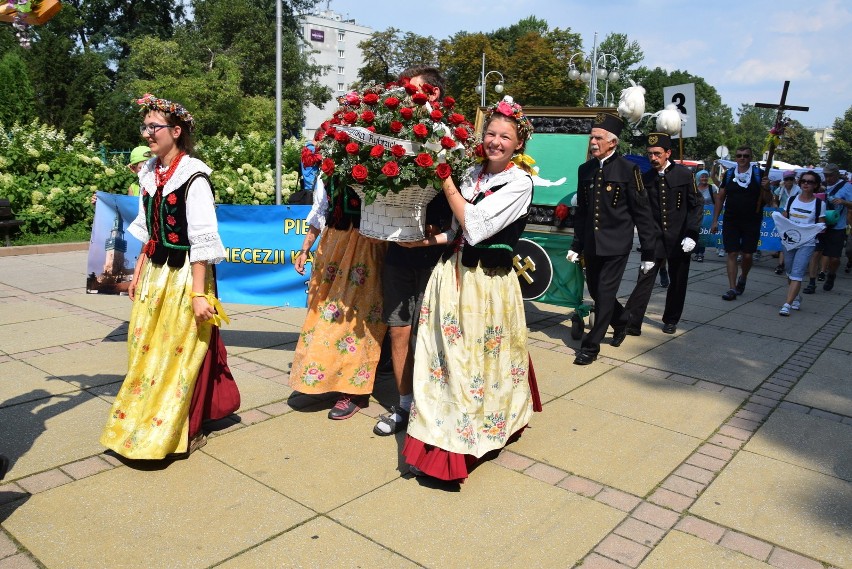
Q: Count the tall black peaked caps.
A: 2